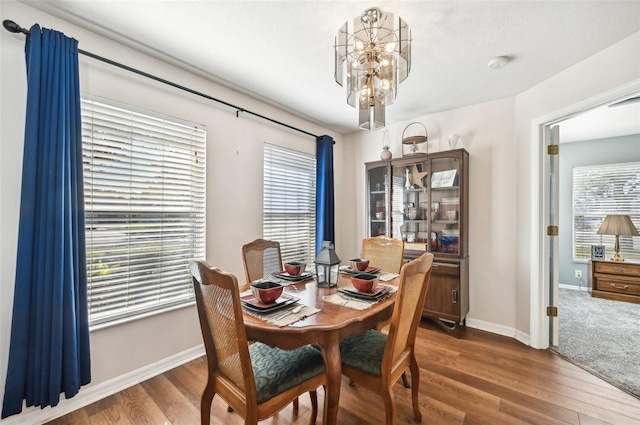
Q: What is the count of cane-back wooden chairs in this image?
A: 4